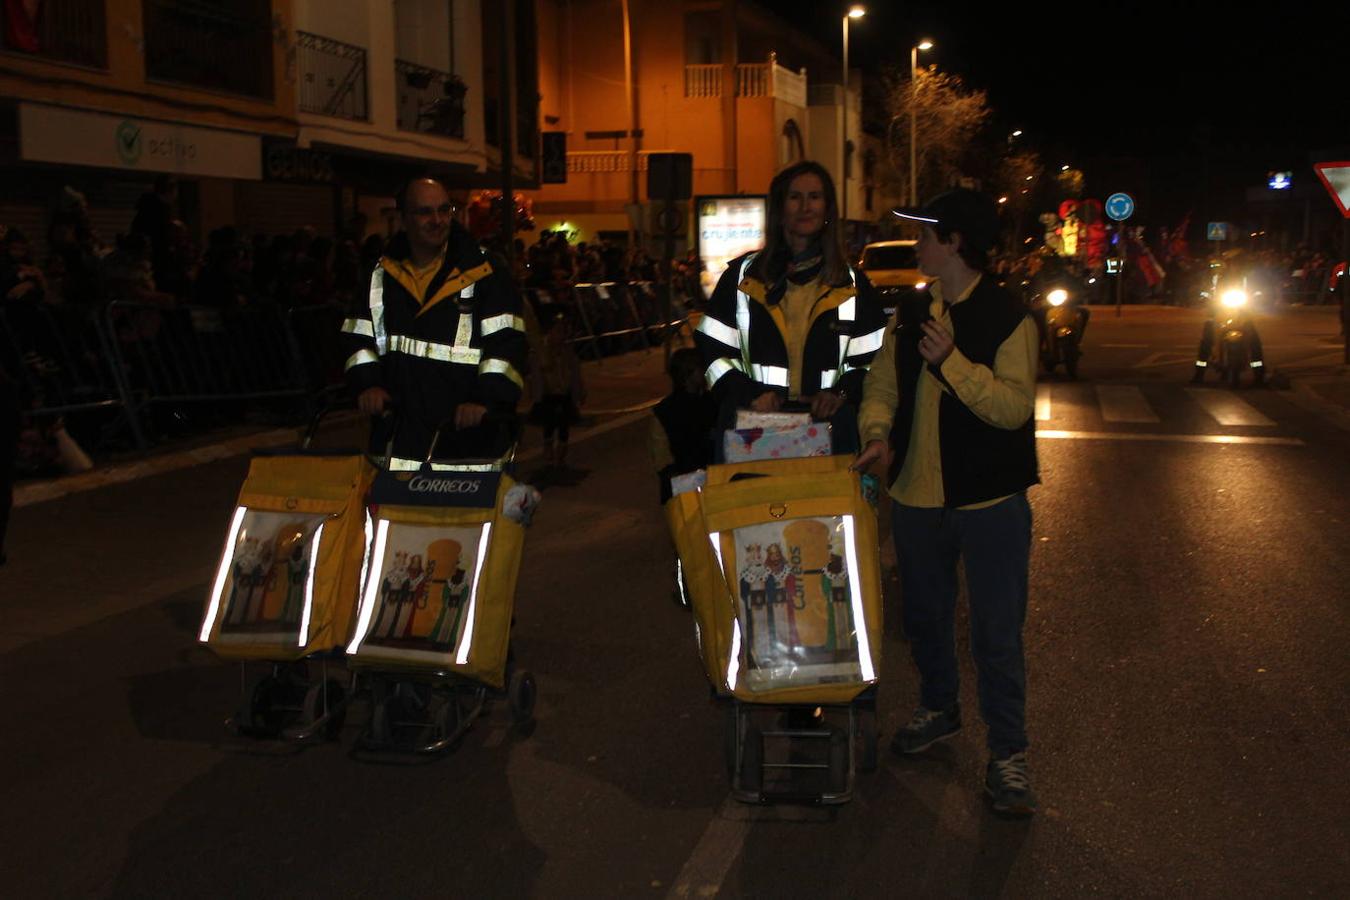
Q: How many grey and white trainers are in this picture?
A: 2